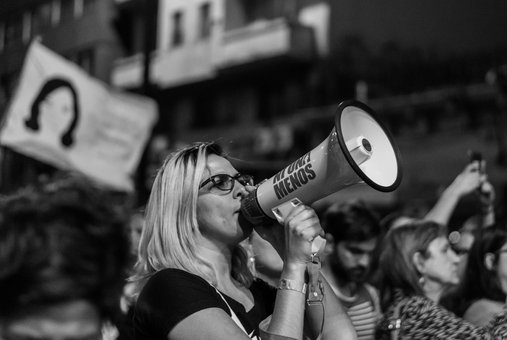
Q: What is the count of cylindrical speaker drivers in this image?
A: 1